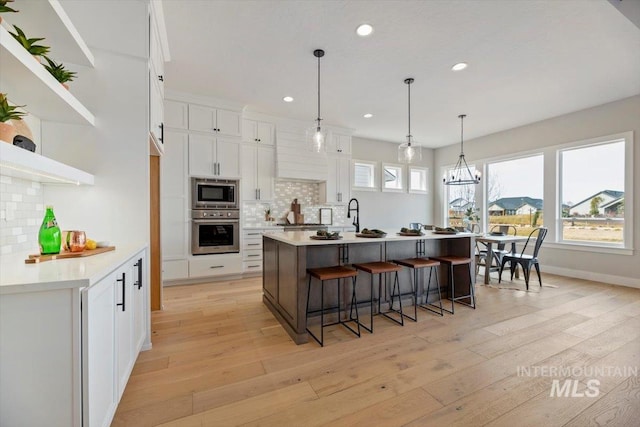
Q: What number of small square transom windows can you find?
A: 3